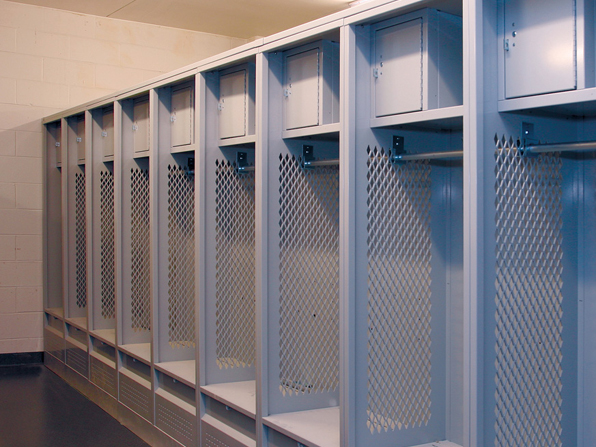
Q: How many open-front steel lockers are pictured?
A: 9